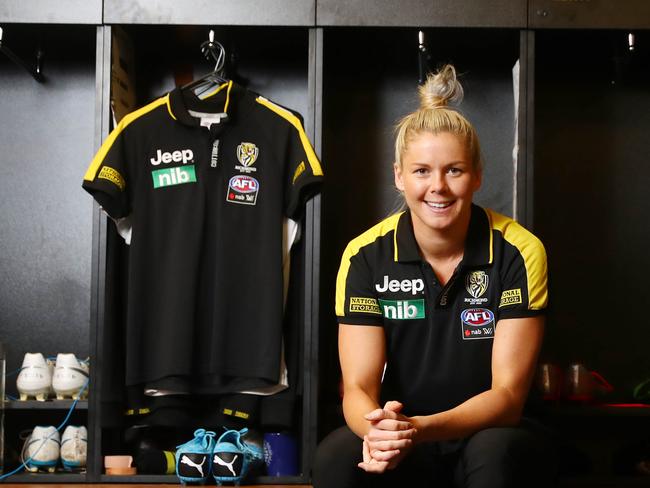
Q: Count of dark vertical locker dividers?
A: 3